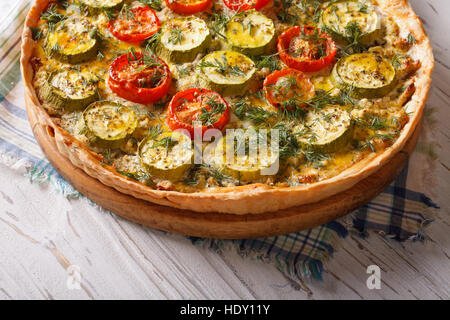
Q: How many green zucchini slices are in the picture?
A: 12